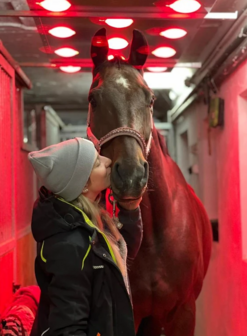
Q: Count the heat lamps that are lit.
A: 11